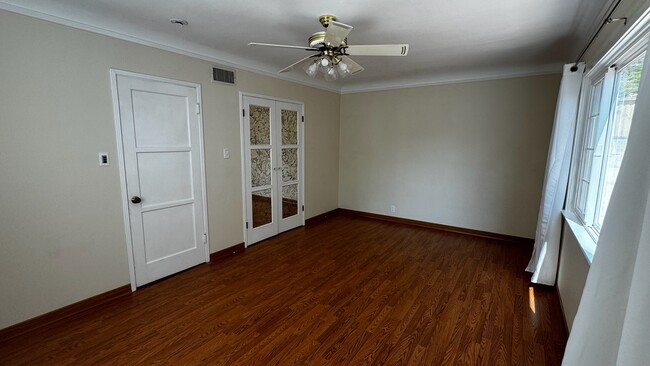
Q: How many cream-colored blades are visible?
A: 5